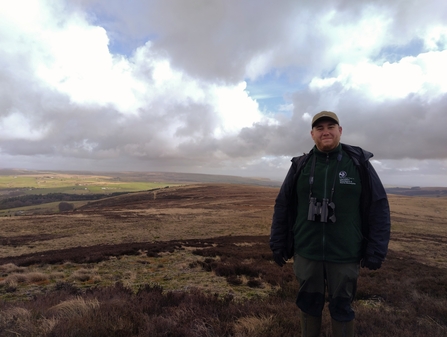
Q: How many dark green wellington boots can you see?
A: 2